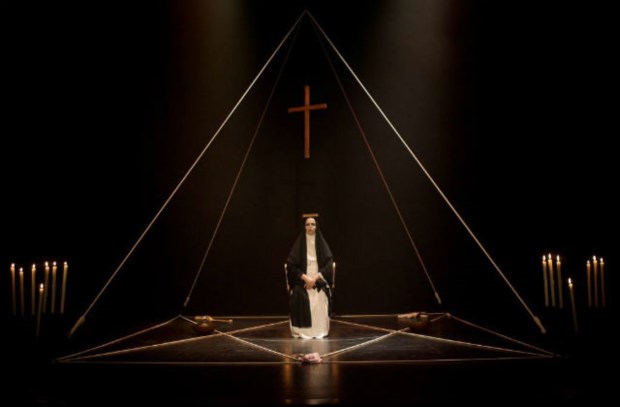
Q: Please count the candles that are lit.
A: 14